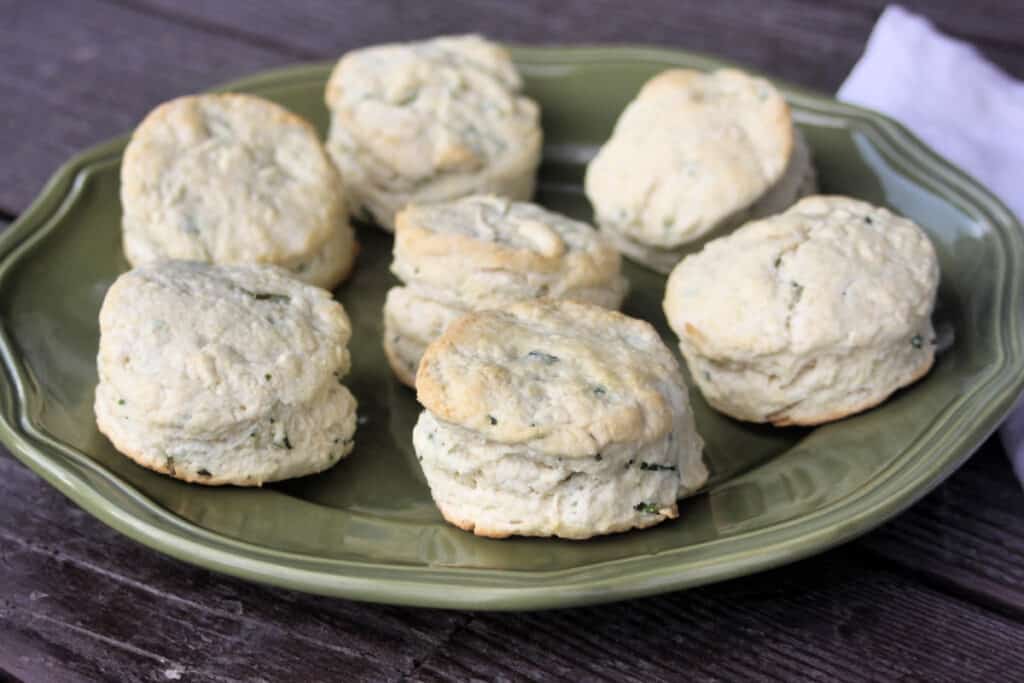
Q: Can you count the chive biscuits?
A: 7